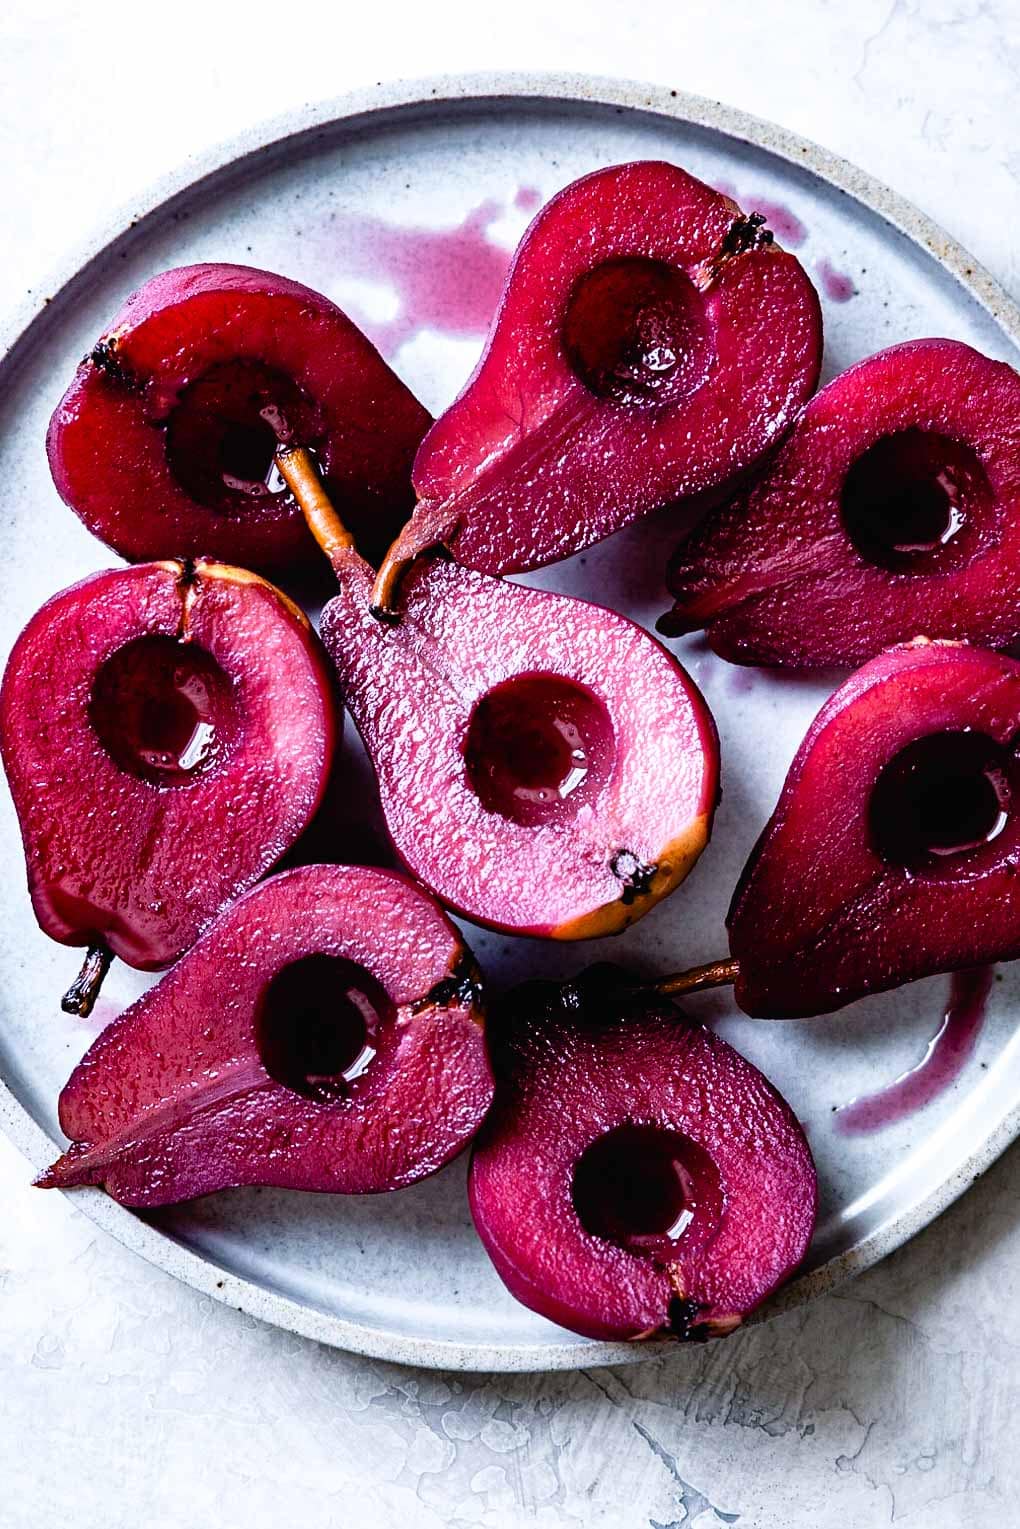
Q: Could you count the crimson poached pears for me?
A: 8